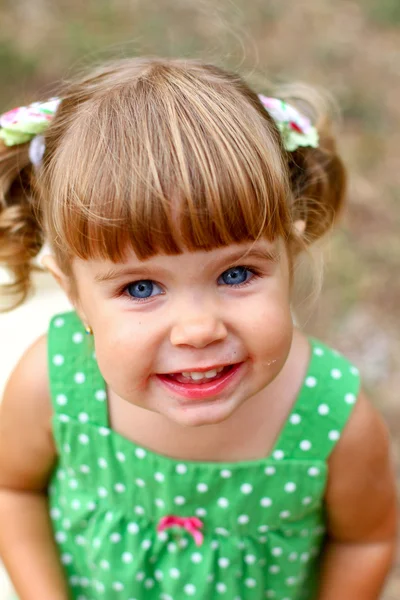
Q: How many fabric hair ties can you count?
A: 2